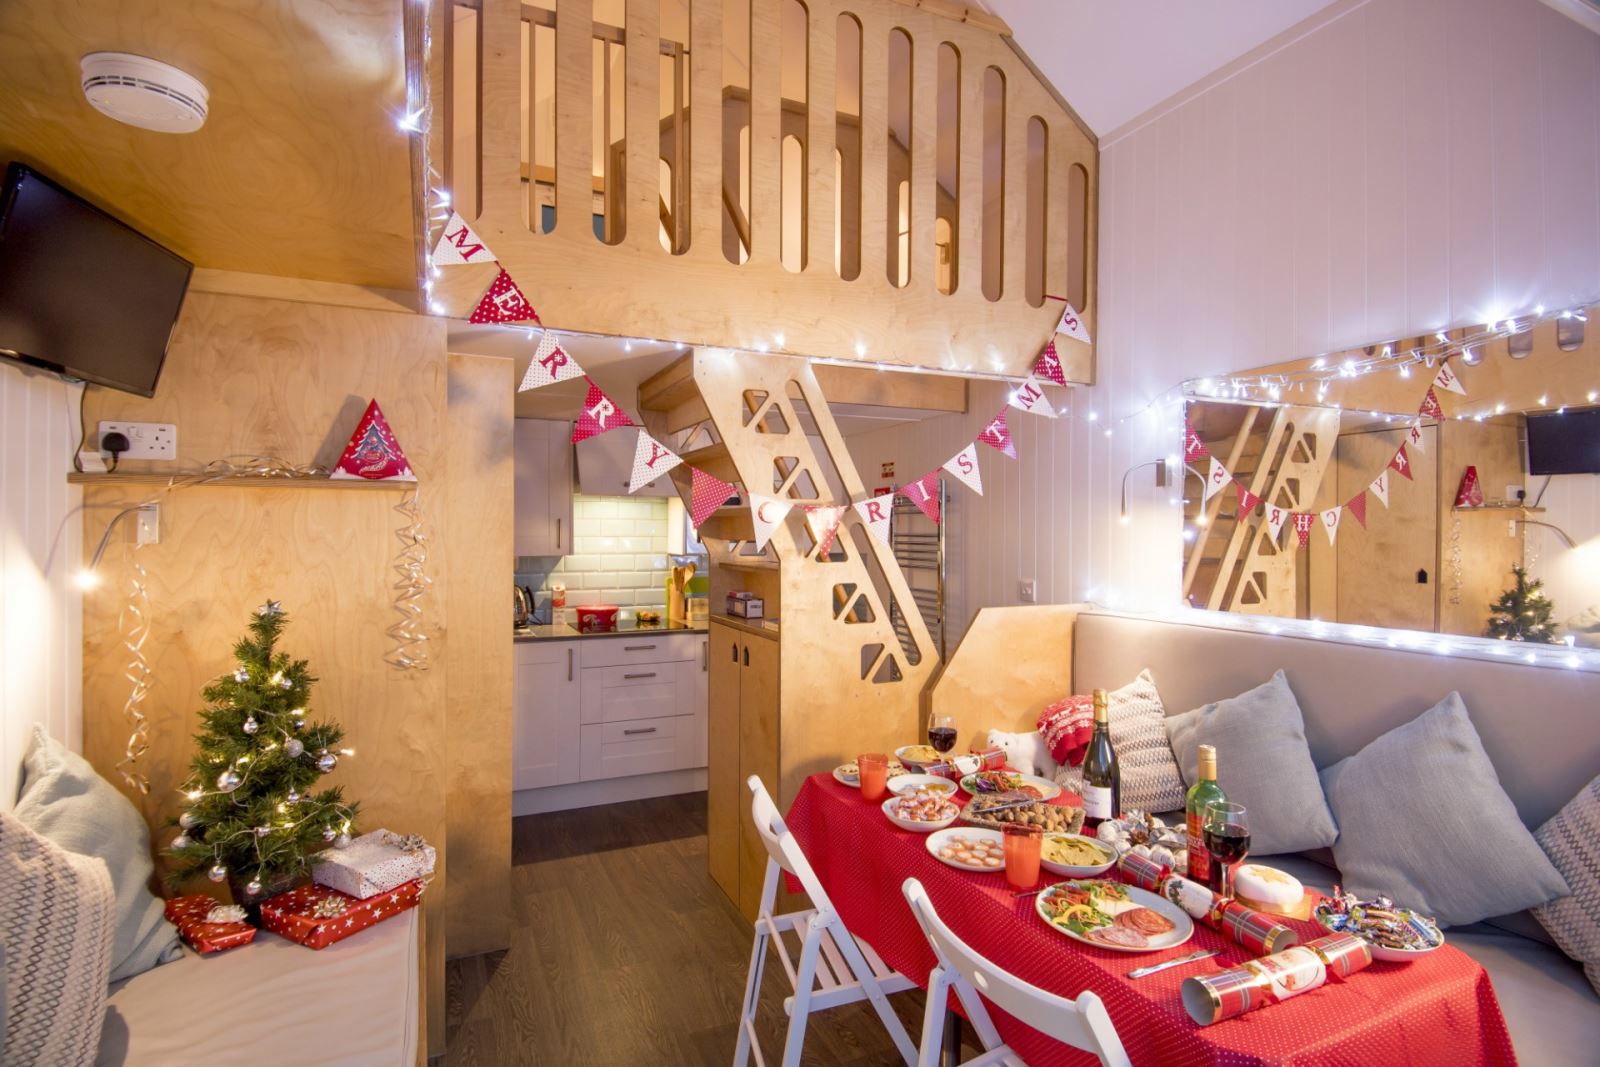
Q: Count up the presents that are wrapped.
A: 3